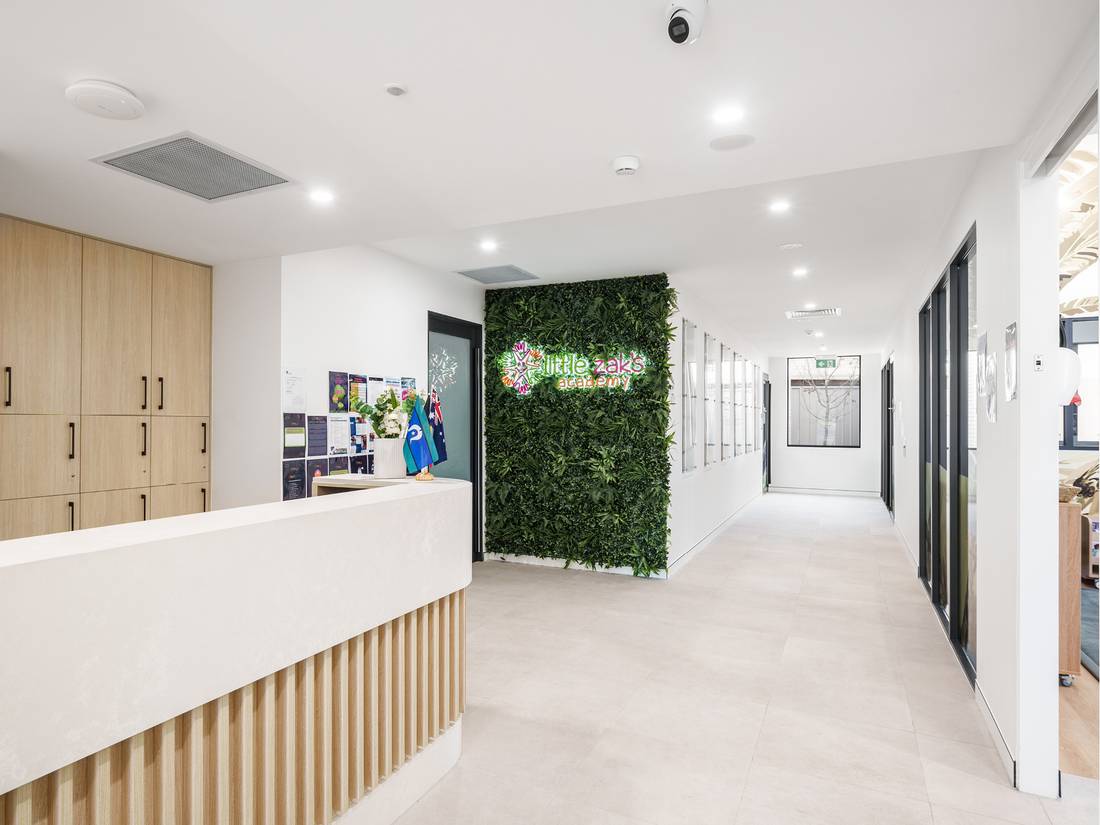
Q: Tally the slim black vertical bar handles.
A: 9